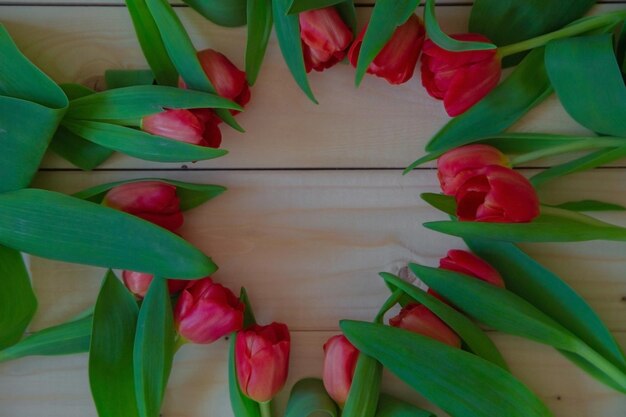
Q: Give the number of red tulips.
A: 14